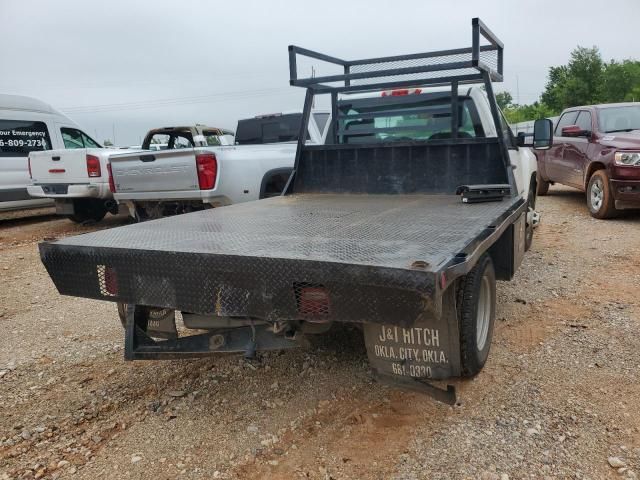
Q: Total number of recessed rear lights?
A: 2